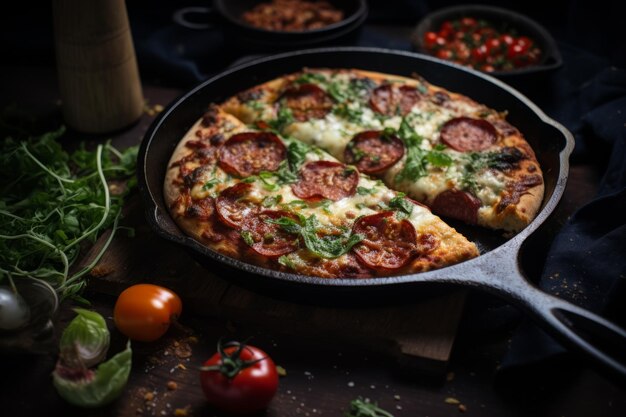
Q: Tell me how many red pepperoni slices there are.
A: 10